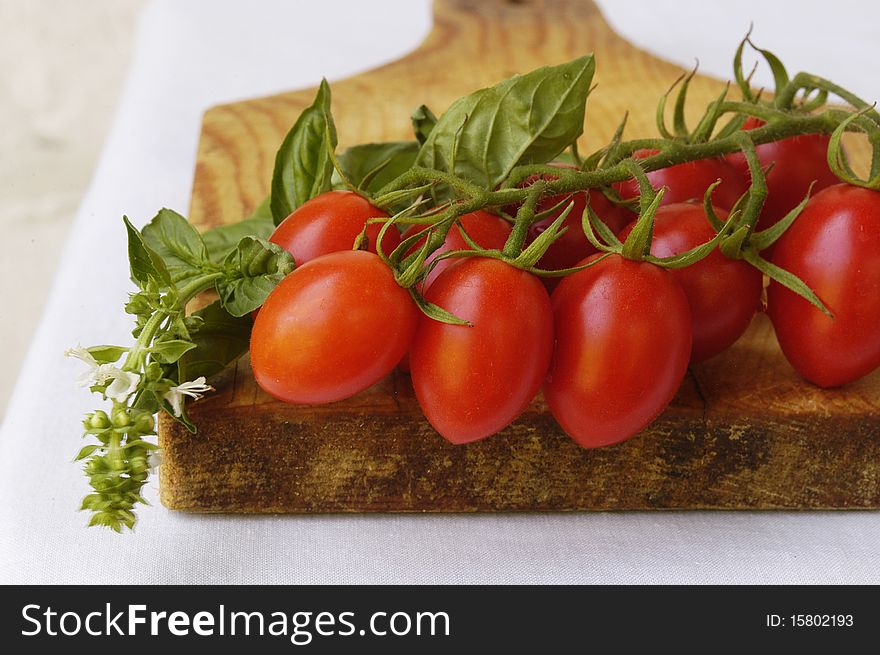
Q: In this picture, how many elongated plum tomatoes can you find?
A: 10